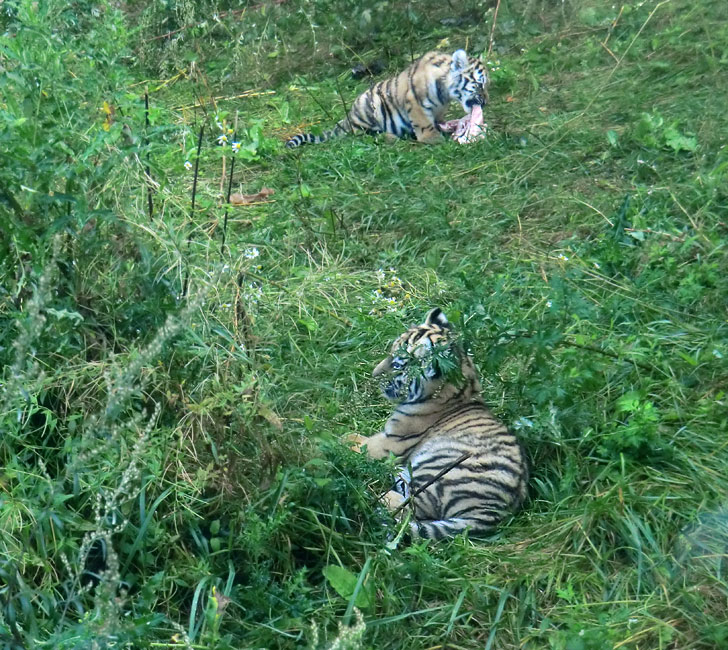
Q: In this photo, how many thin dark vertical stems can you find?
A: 3